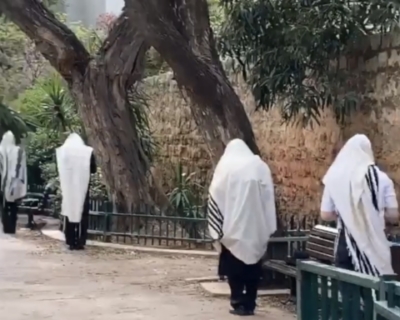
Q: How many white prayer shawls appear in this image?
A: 4